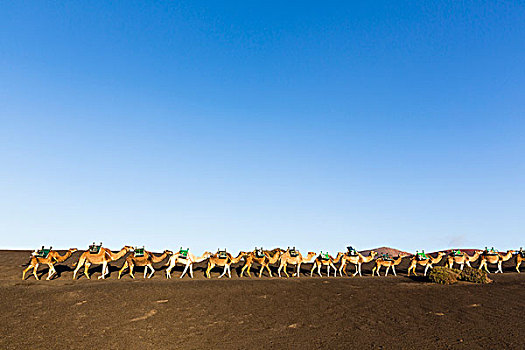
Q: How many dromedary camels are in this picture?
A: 14